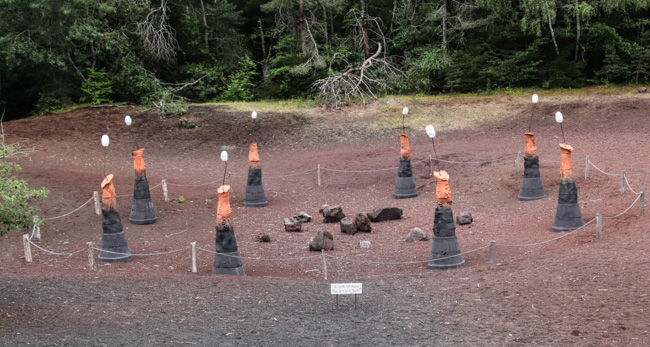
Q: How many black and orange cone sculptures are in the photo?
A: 8